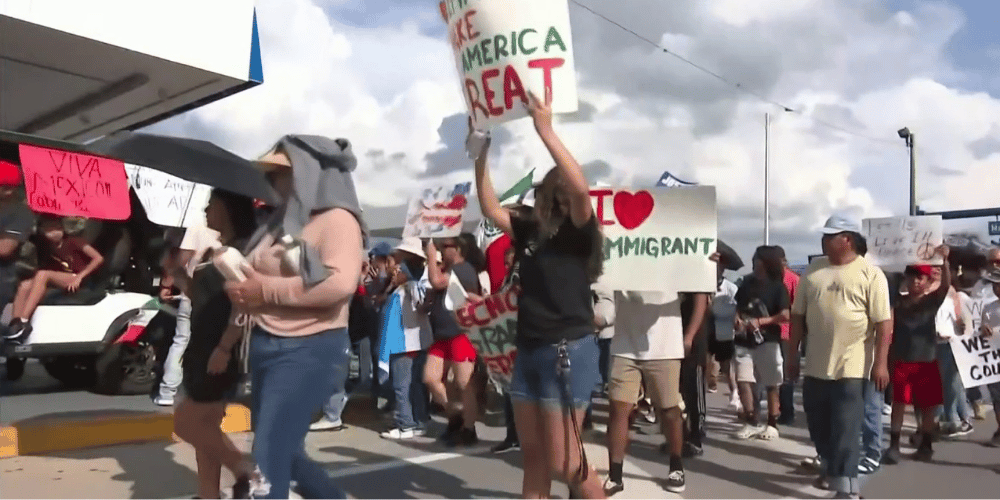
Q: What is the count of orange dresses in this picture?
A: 0